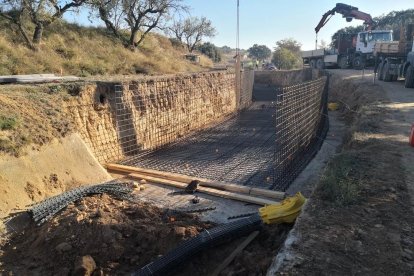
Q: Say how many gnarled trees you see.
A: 3